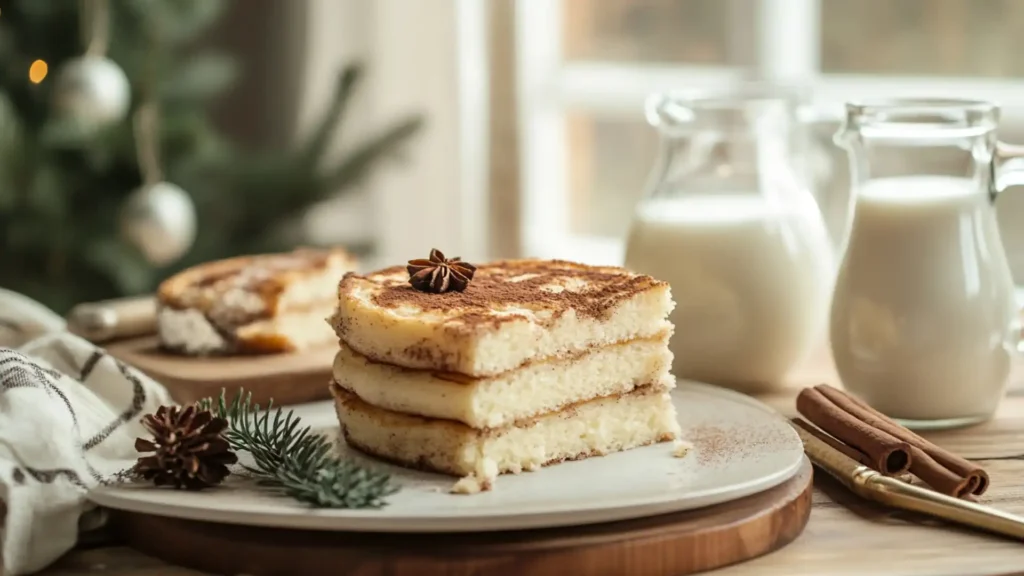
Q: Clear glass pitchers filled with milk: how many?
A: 2